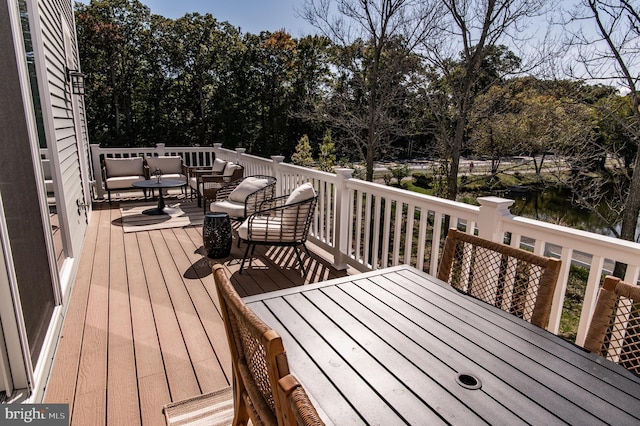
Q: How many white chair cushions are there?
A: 12